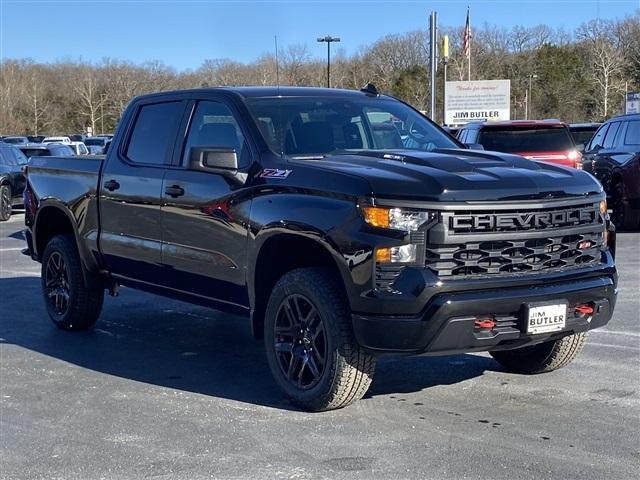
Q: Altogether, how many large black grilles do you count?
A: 1